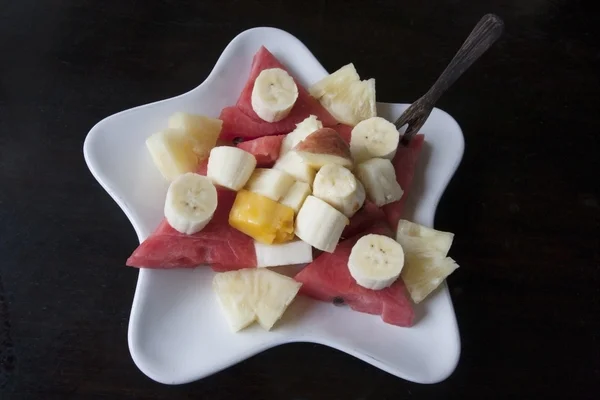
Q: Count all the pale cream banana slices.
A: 7